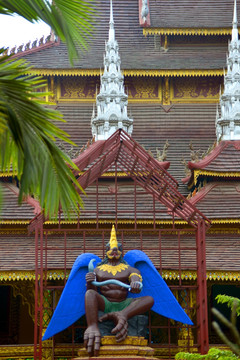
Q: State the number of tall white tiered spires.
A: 2